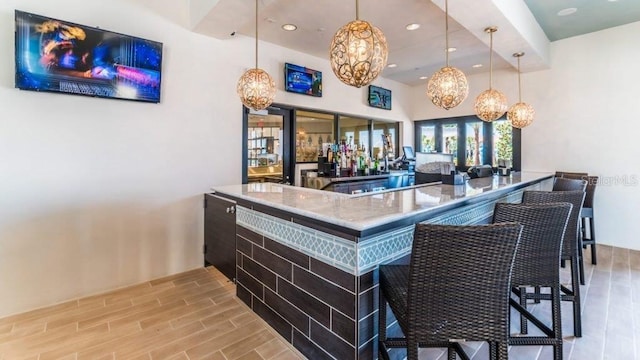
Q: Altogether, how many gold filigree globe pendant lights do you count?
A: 5